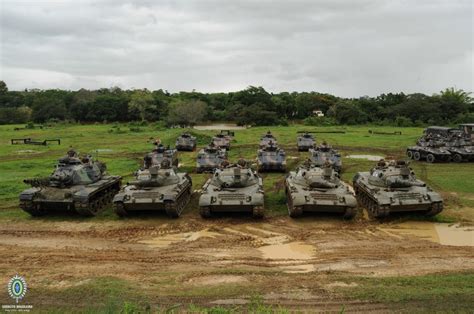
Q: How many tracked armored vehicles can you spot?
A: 13